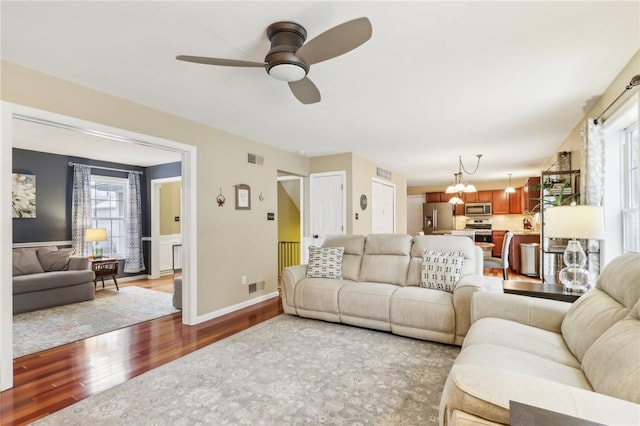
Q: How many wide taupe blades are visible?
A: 3